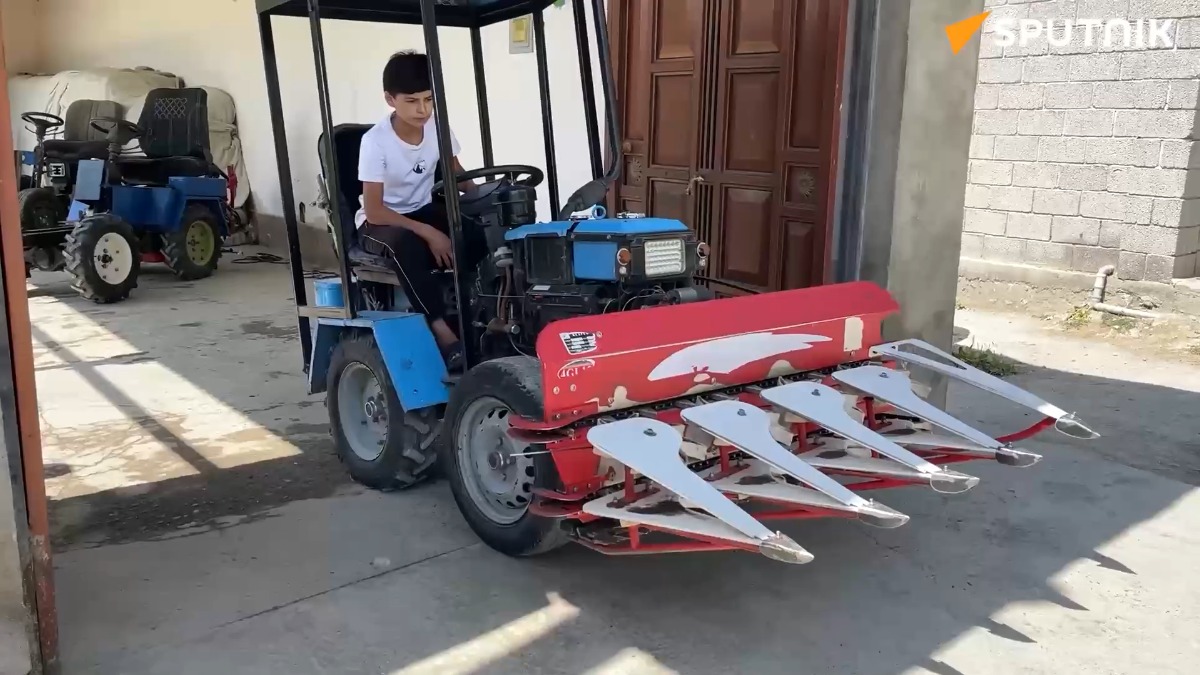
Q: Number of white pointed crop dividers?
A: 5